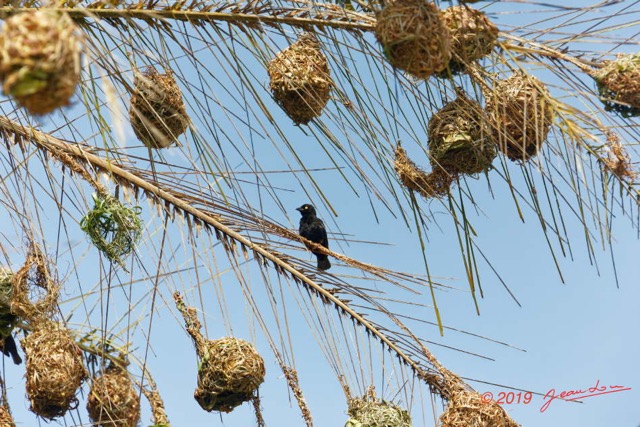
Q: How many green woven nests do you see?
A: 1